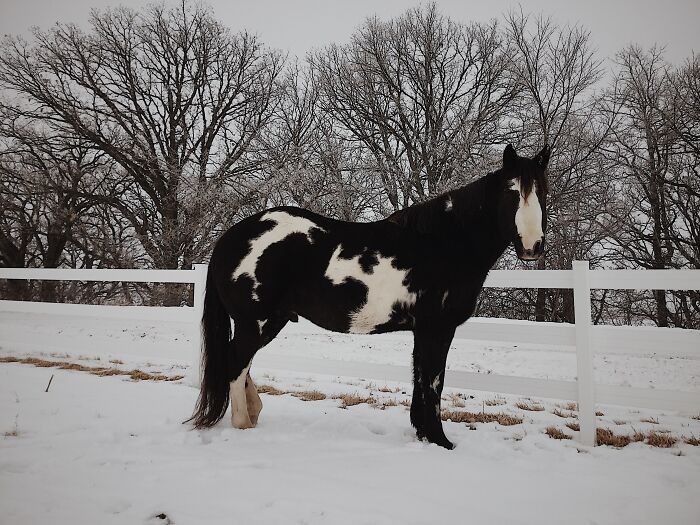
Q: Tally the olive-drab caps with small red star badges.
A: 0